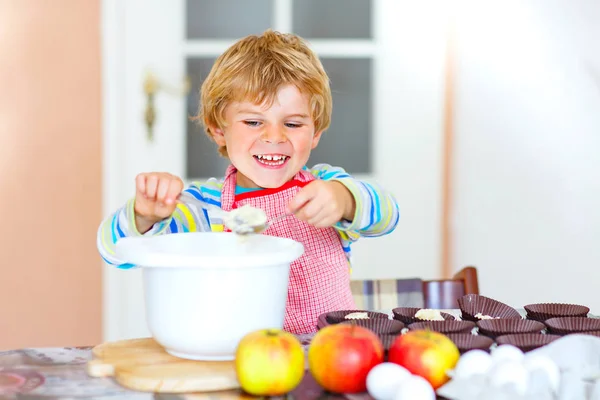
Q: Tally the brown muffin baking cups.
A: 12